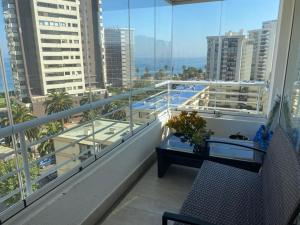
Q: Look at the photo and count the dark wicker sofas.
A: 1